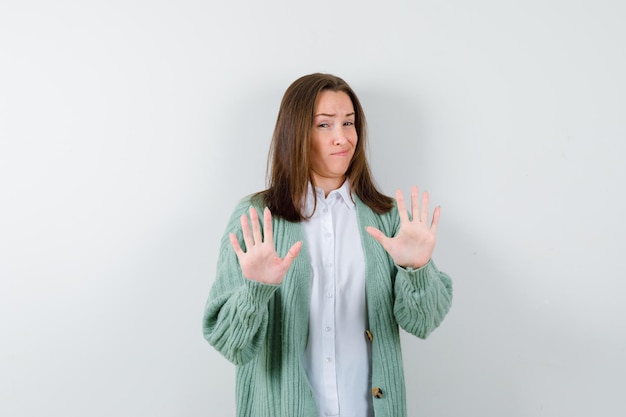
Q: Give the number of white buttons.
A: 6